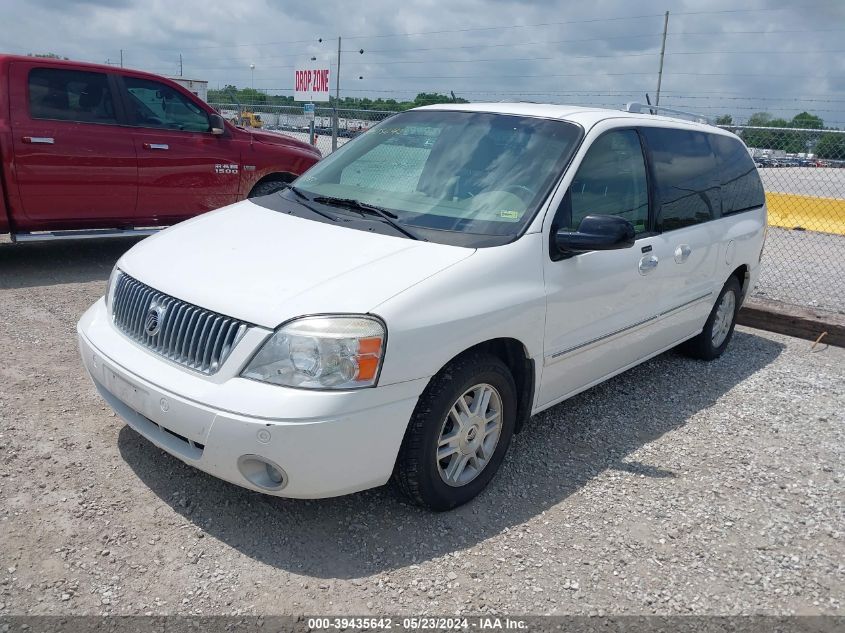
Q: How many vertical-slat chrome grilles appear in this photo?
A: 1